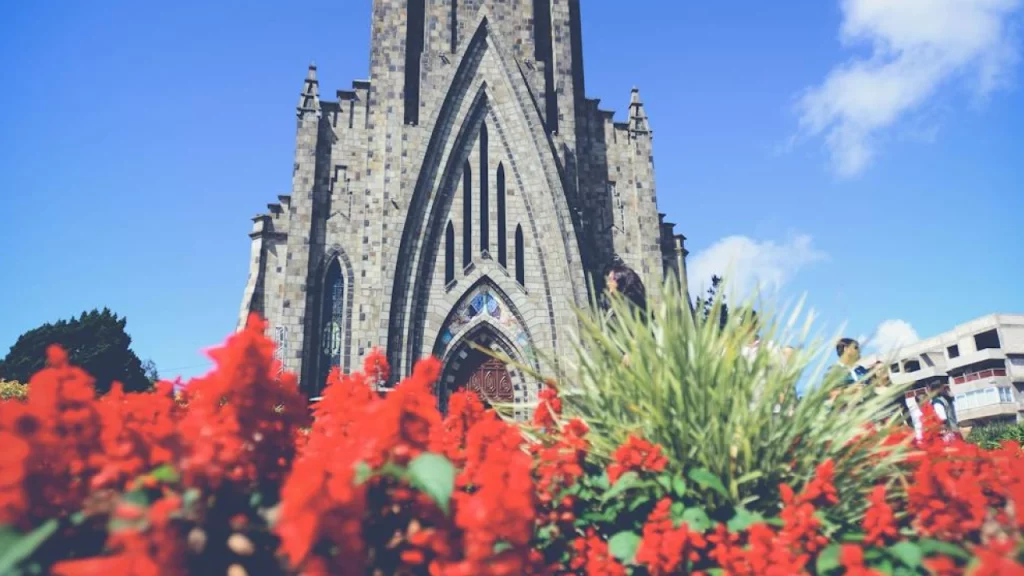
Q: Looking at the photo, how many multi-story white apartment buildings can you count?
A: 1